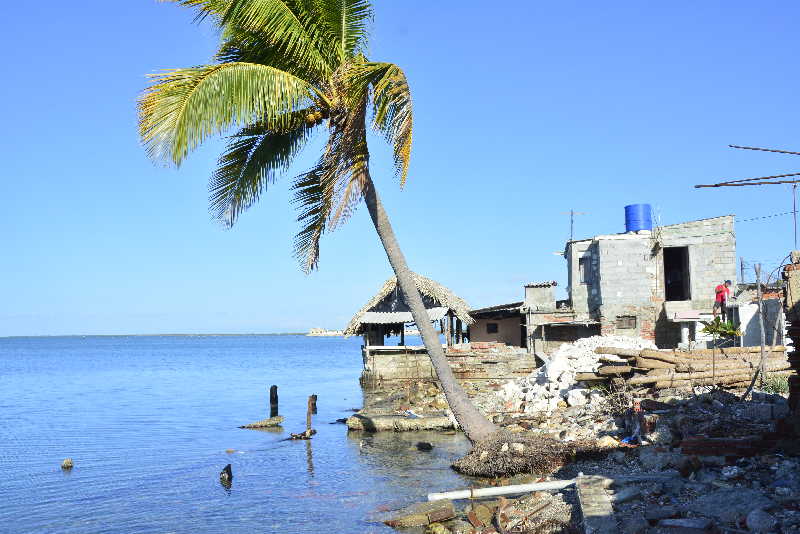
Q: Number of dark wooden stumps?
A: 3